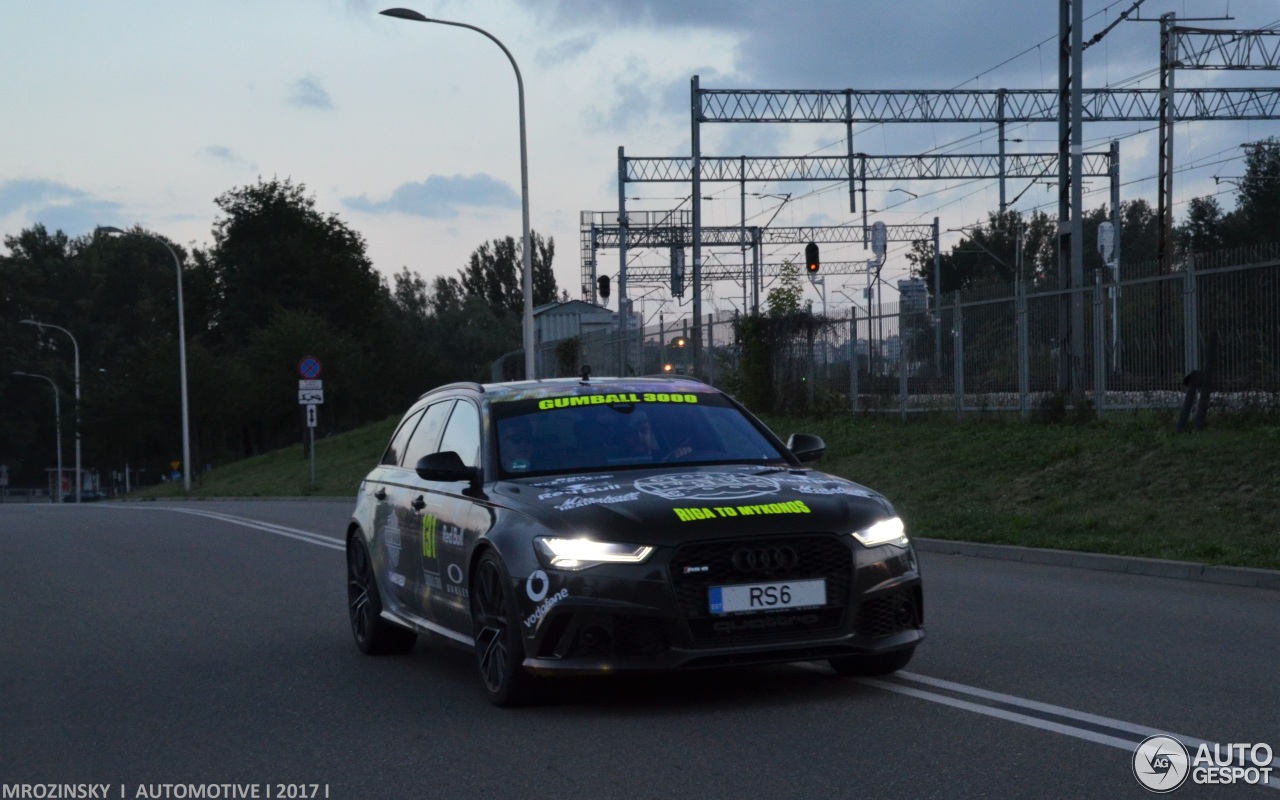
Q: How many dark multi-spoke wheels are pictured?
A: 2